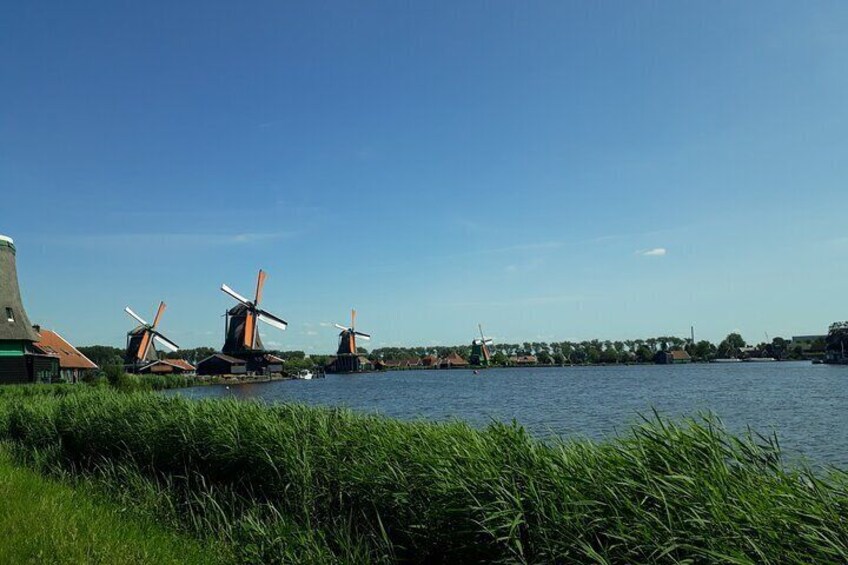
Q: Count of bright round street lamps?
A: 0